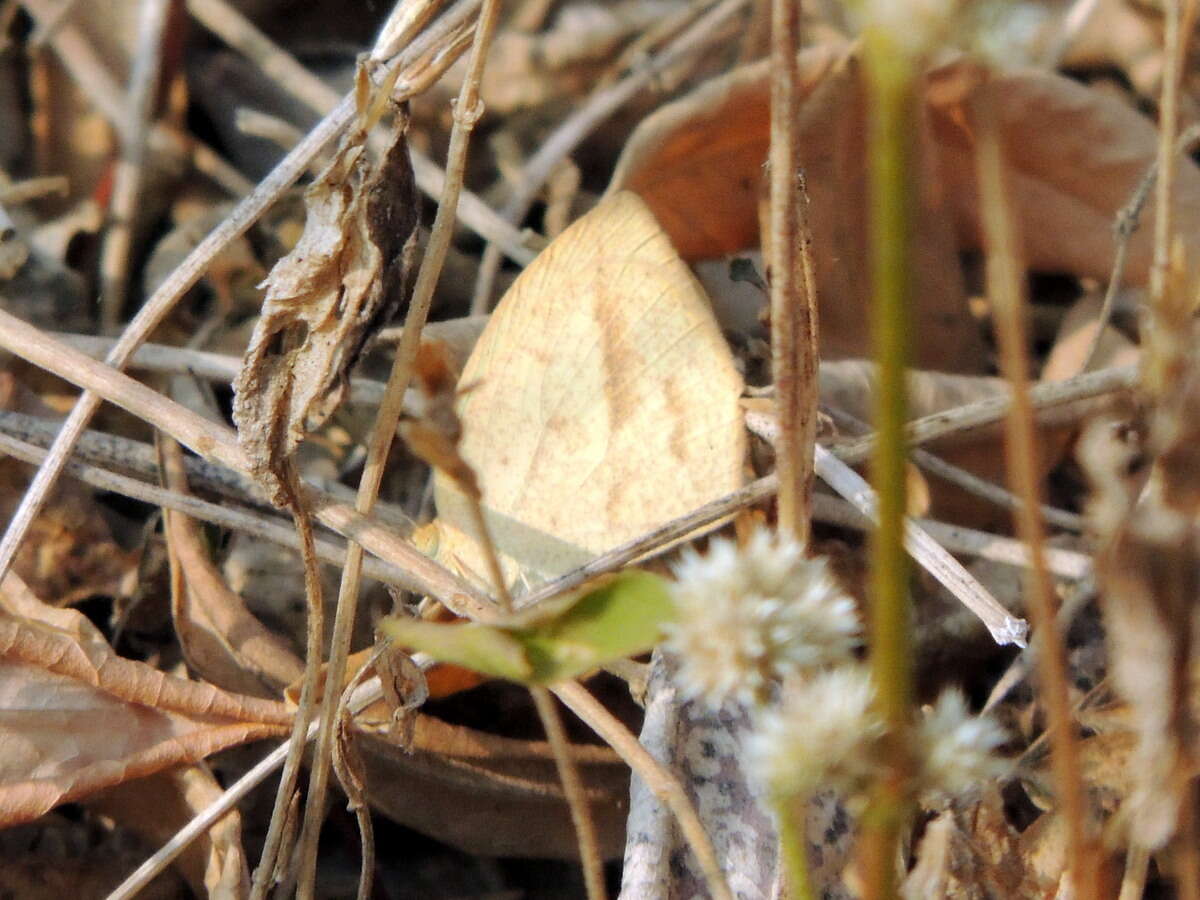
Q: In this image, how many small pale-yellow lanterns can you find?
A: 0